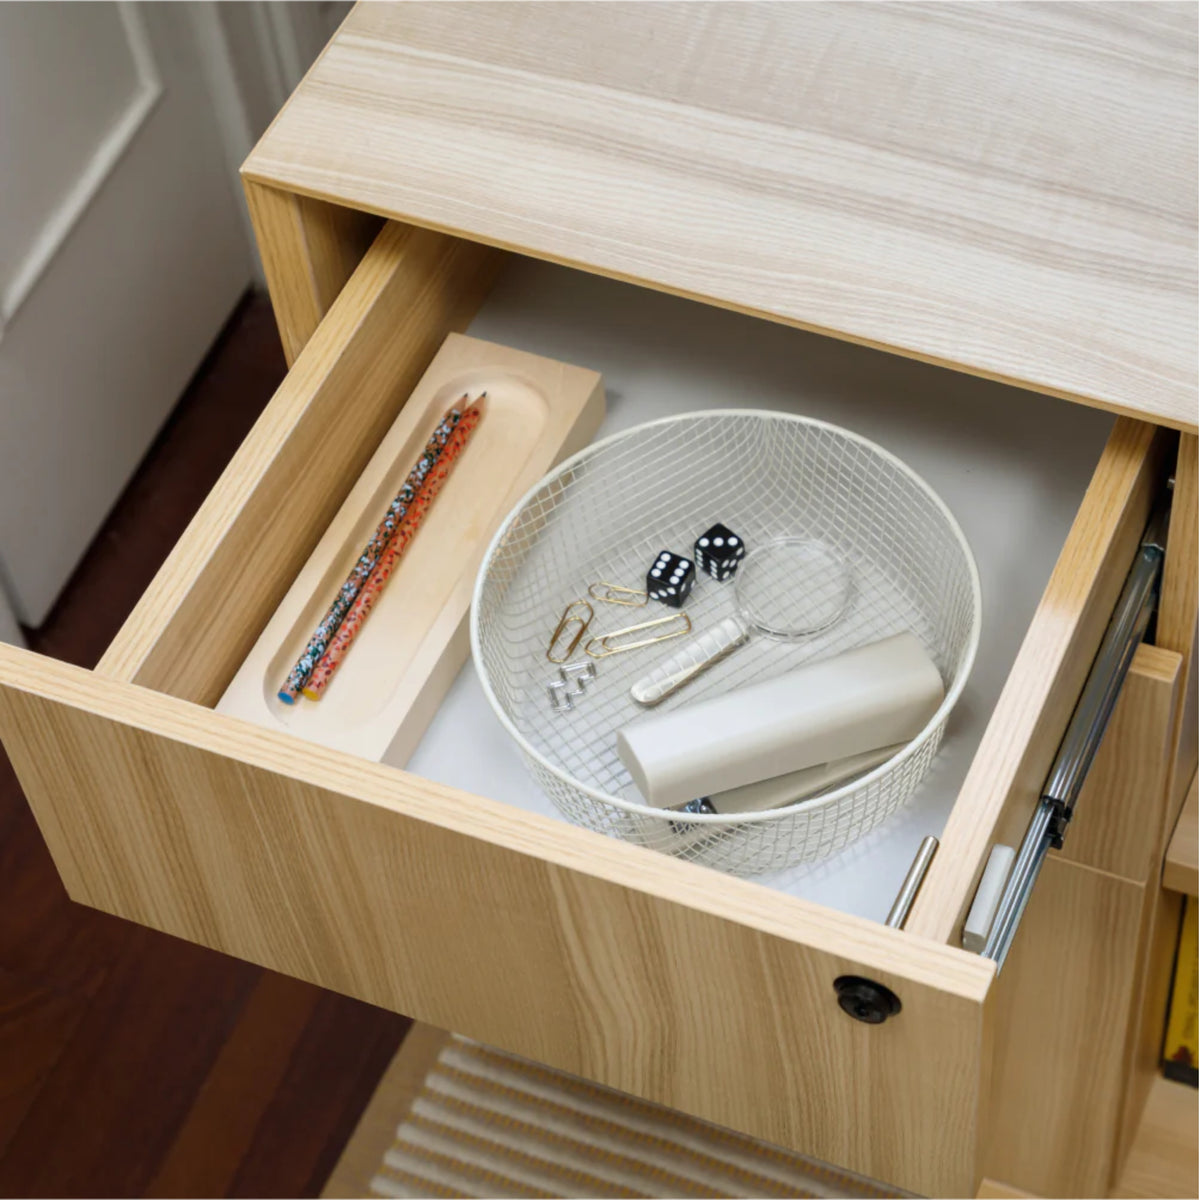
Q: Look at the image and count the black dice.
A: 2